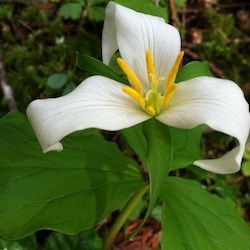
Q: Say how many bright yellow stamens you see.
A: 6